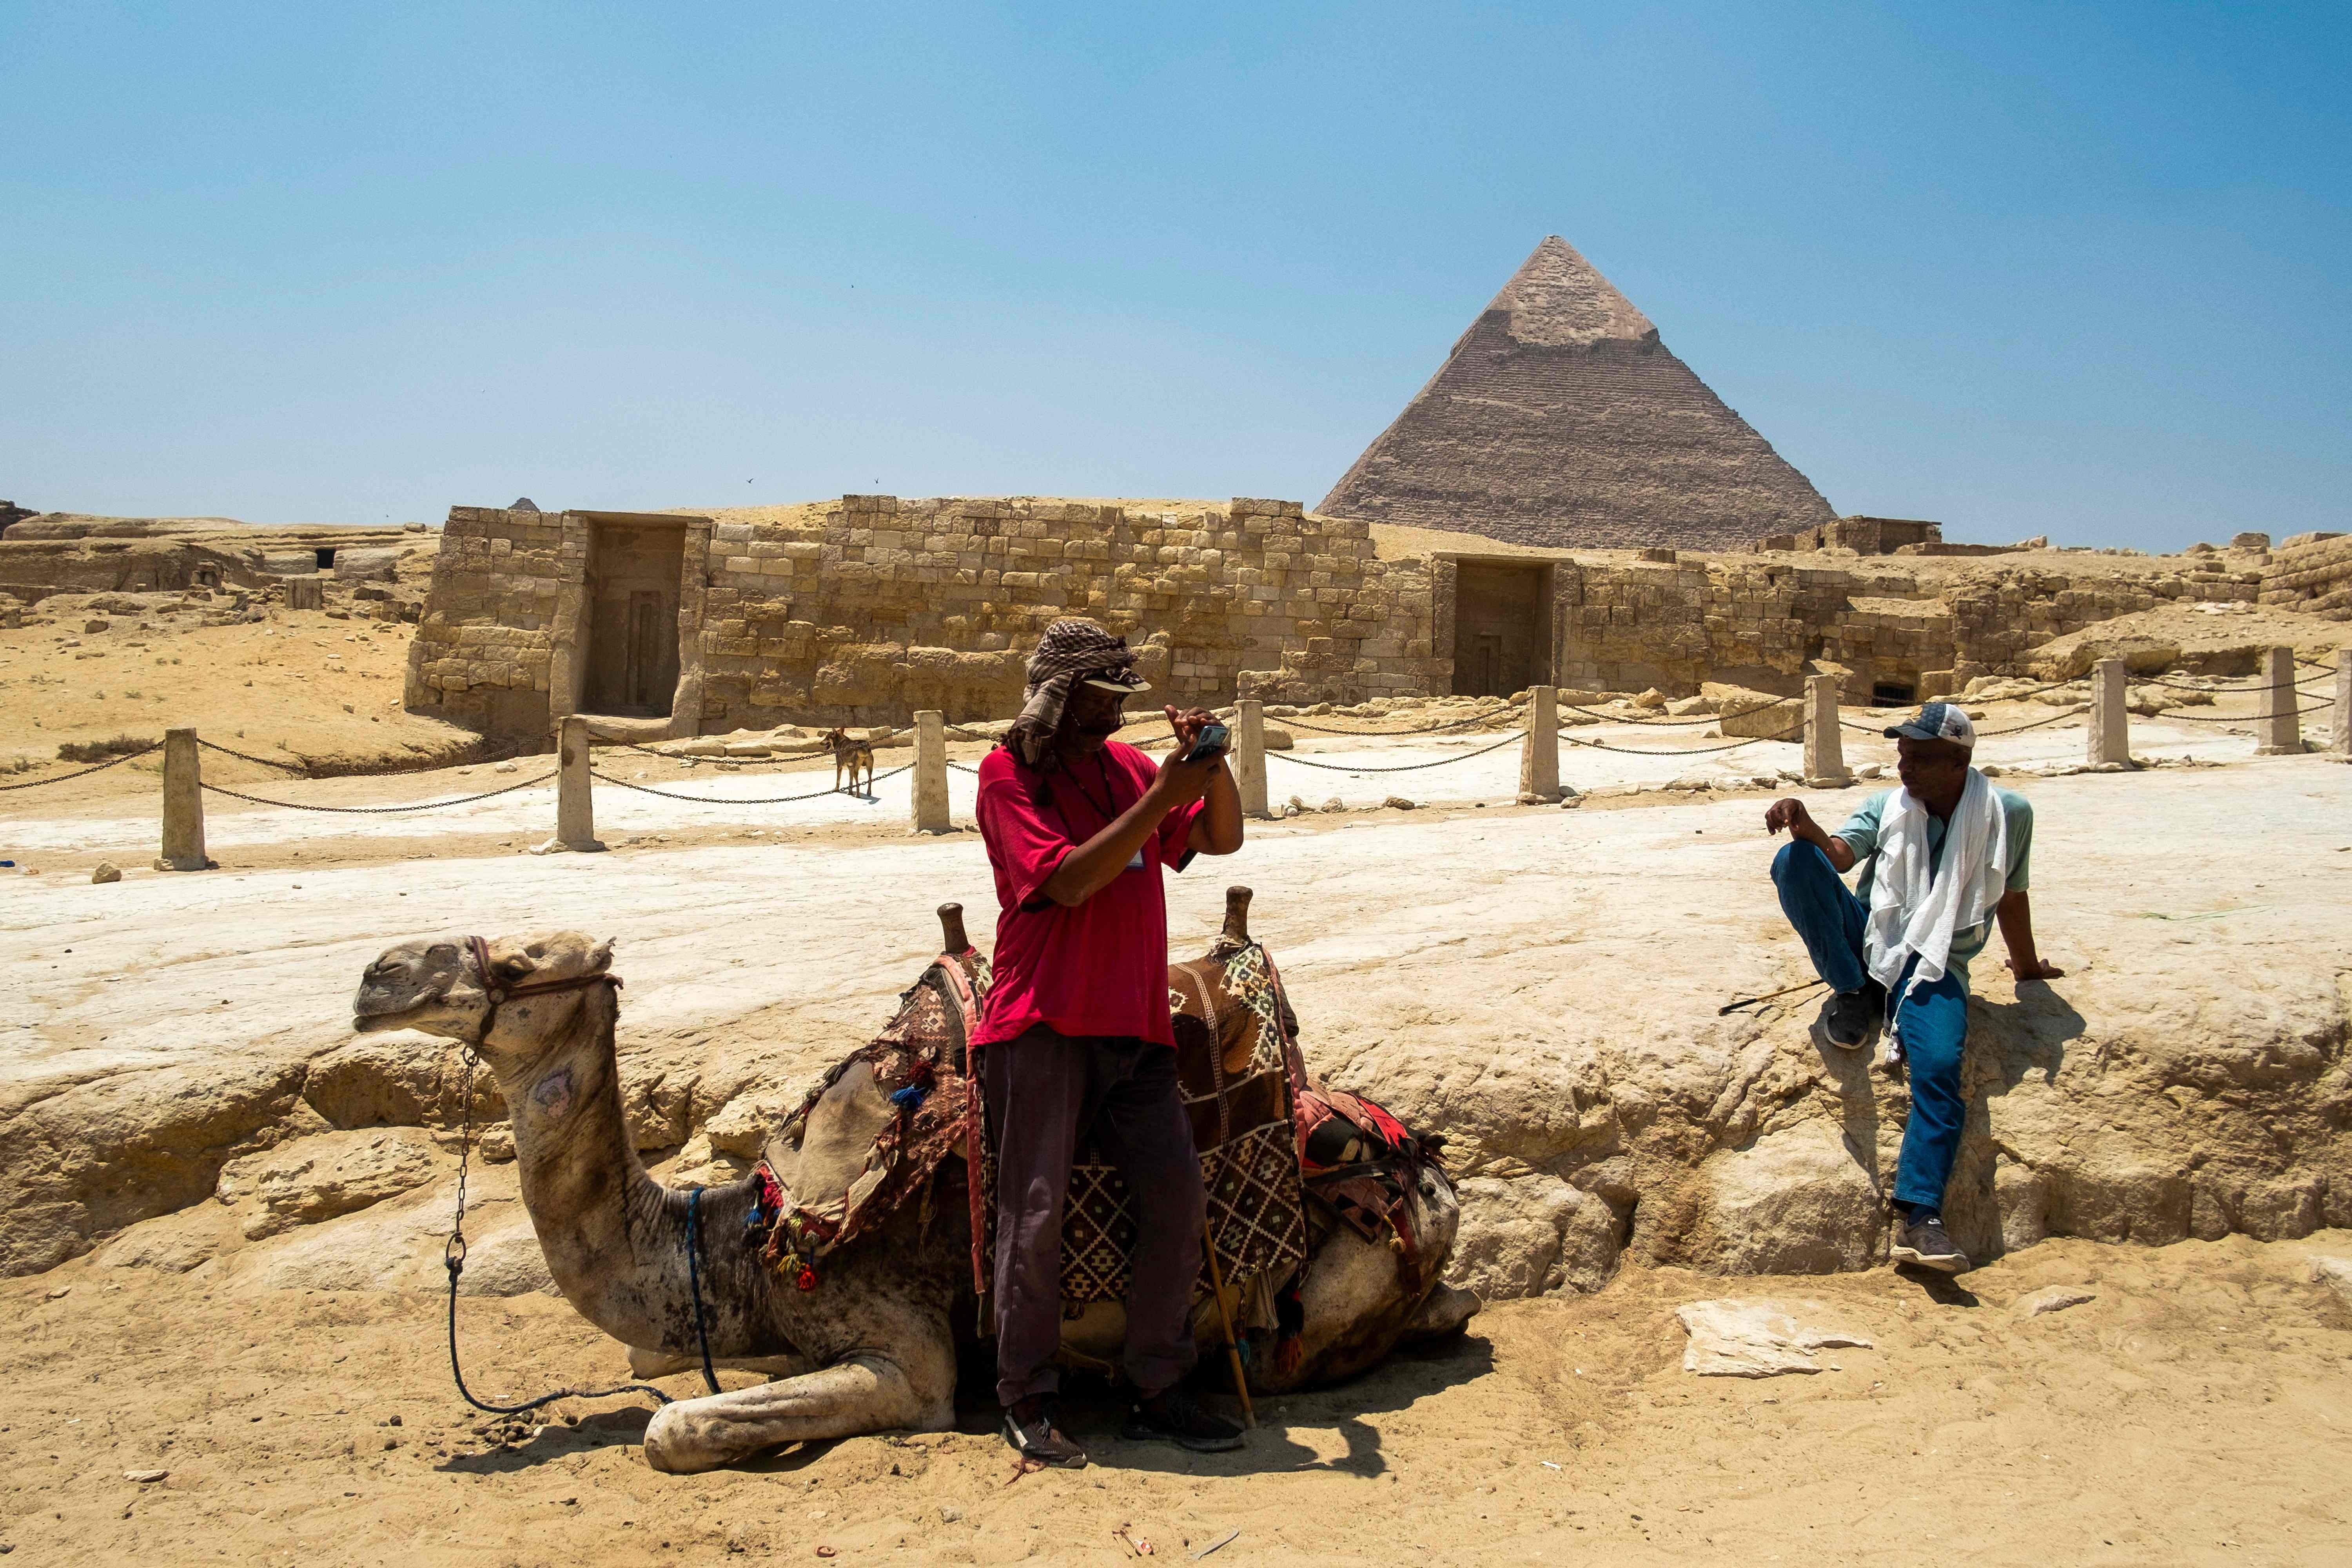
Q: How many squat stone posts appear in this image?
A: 9